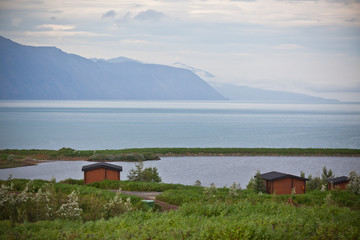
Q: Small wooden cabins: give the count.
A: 3